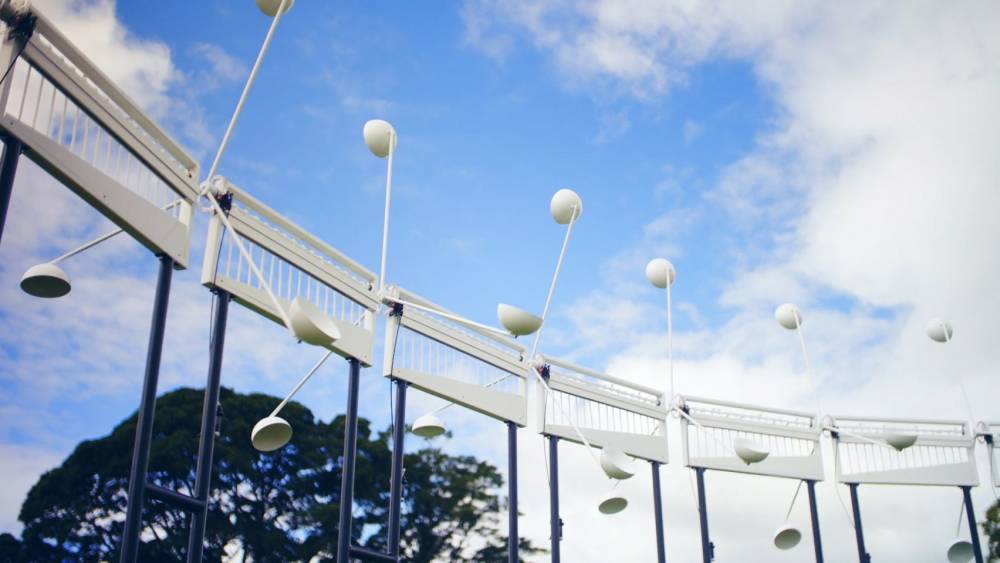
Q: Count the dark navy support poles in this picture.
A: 12